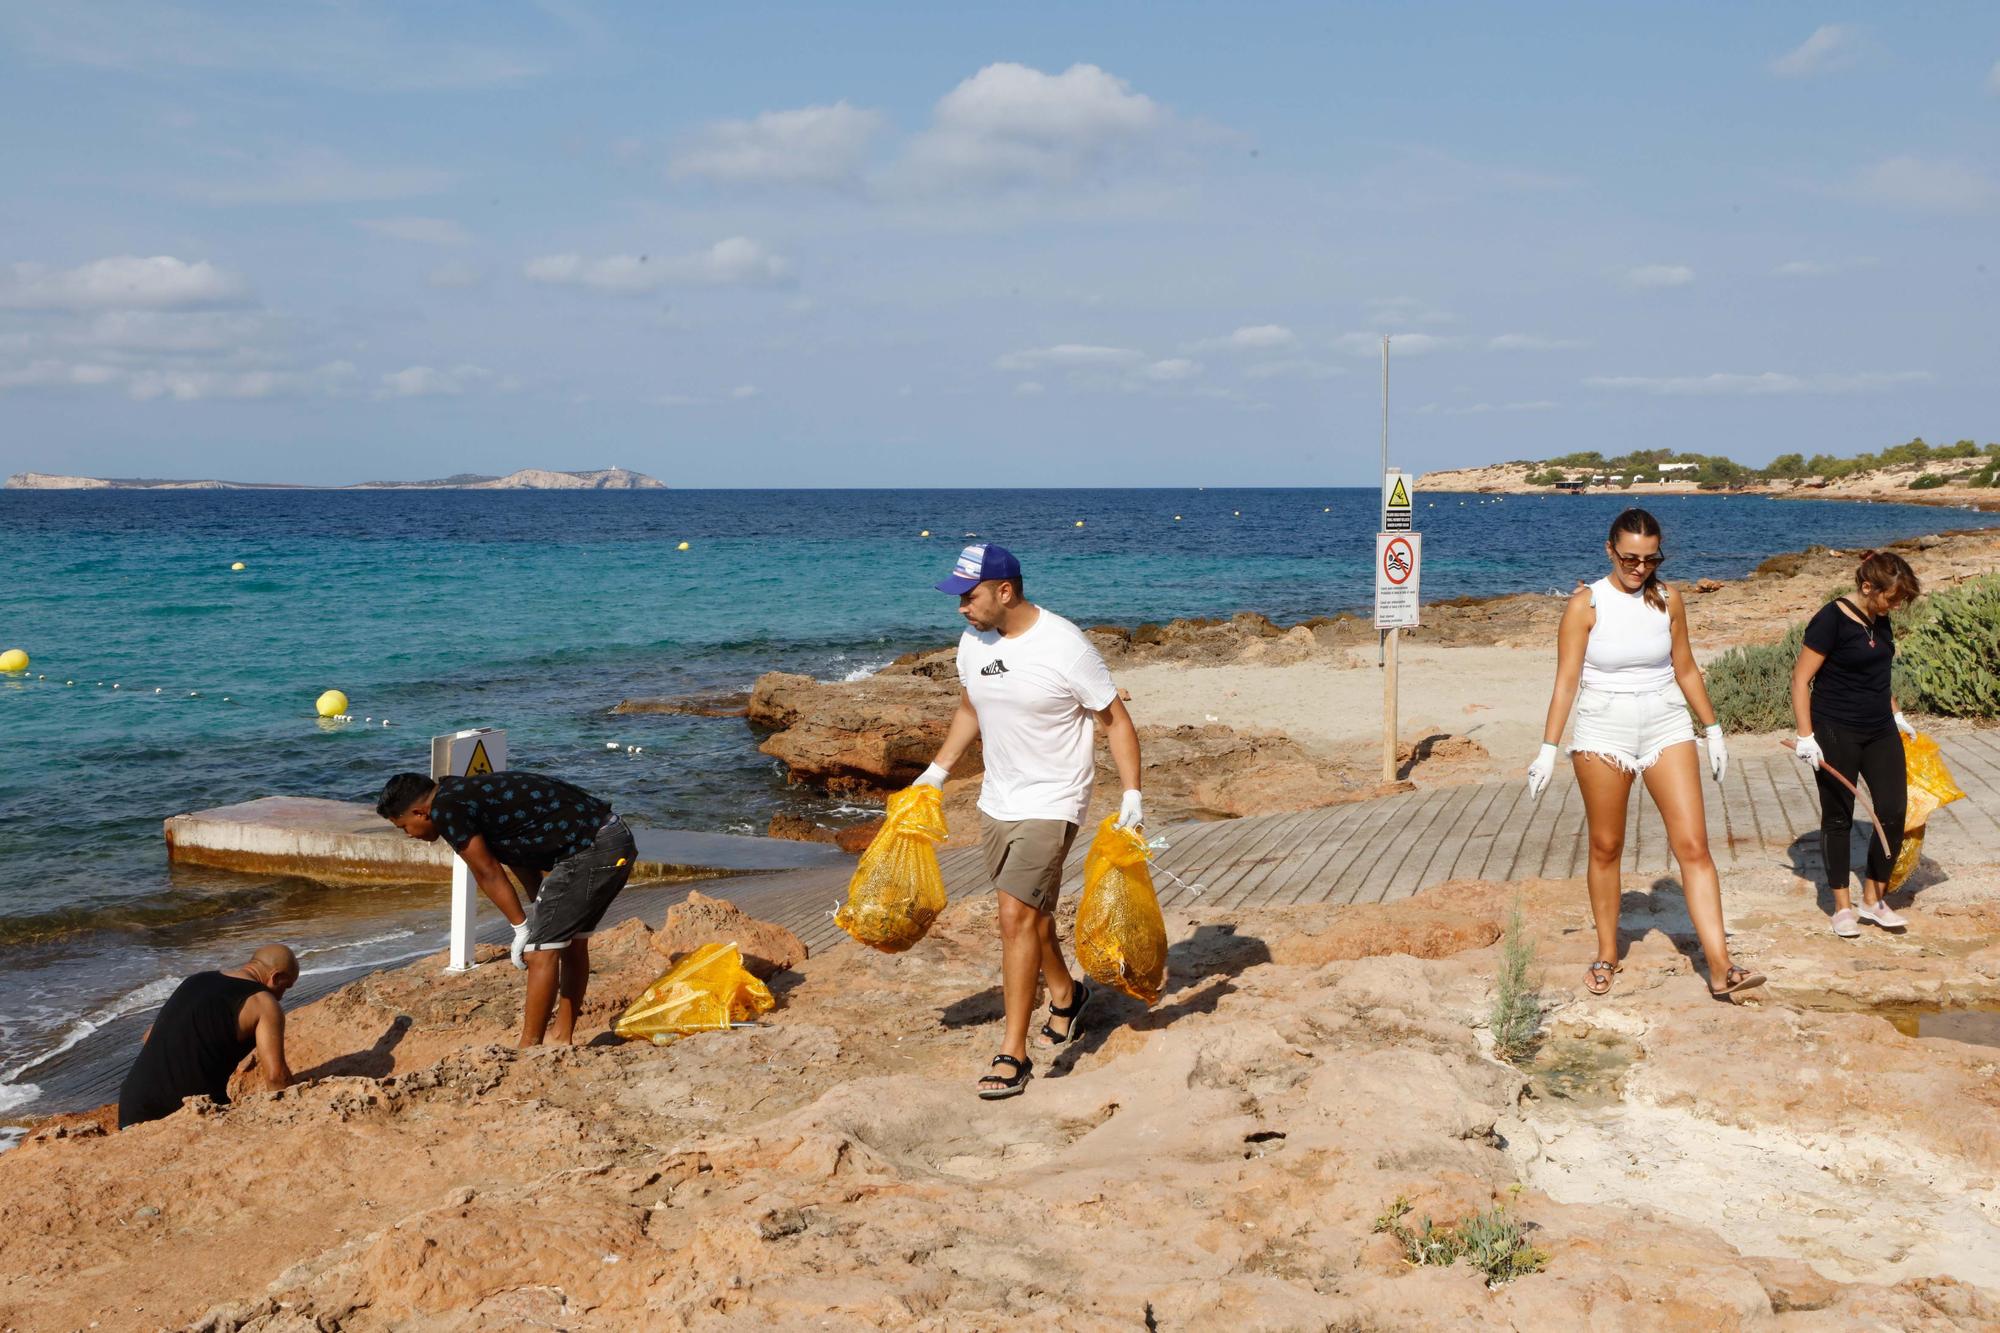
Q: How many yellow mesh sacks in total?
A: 4